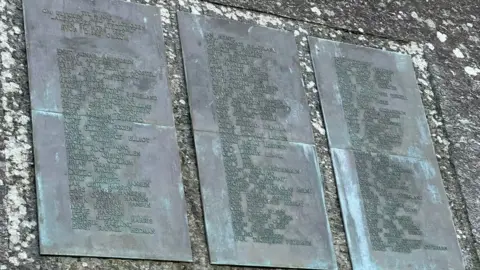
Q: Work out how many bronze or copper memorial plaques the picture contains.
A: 3